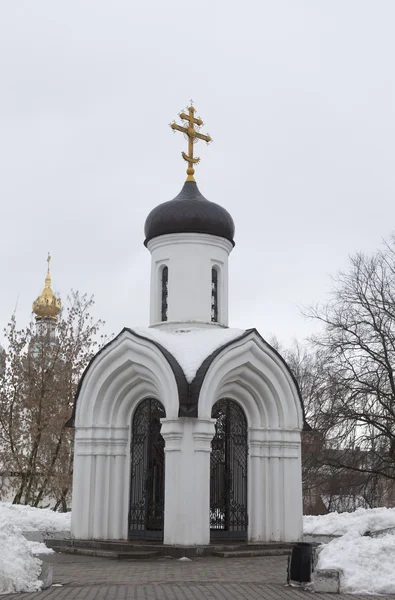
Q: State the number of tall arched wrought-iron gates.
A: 2